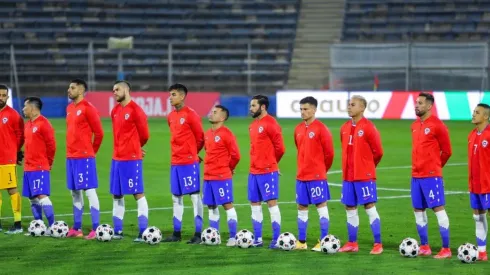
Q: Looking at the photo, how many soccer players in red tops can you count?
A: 11